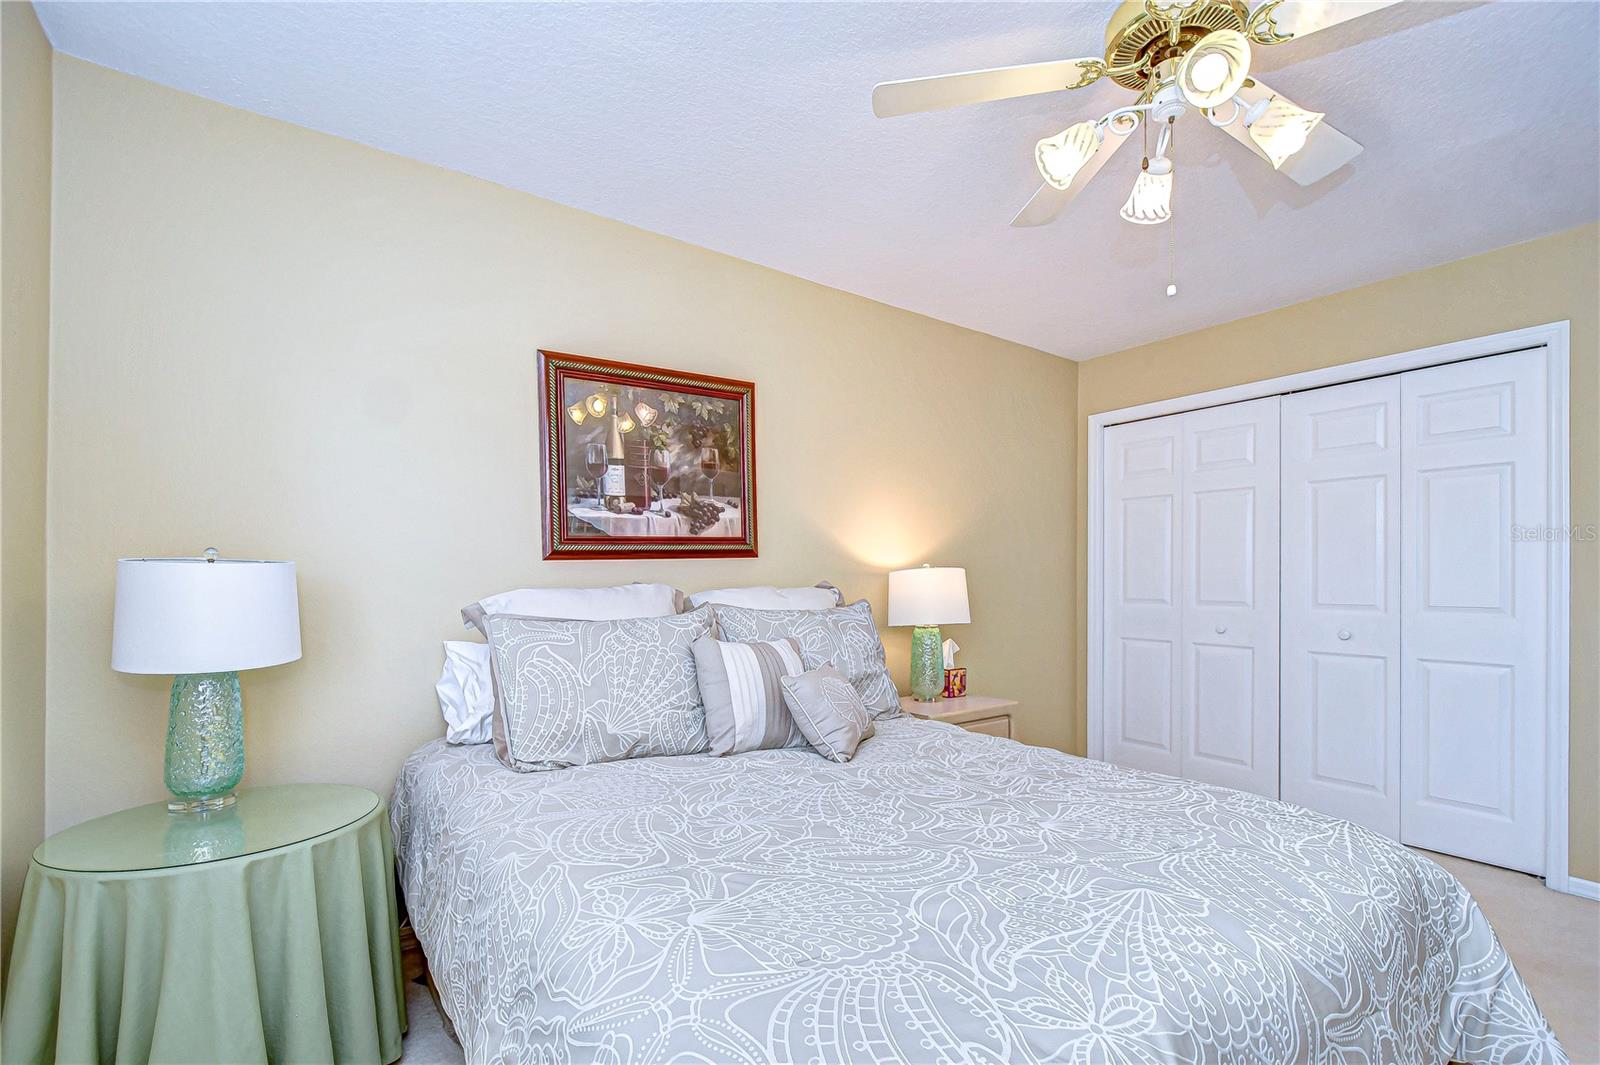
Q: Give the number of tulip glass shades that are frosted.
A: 4